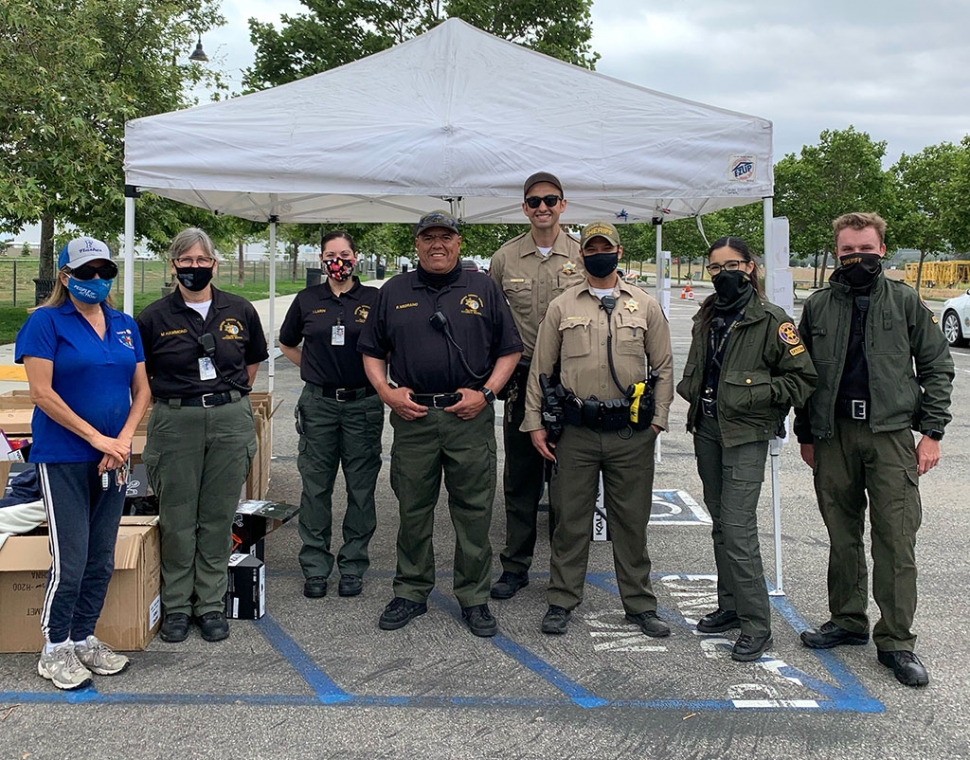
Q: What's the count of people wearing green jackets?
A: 2